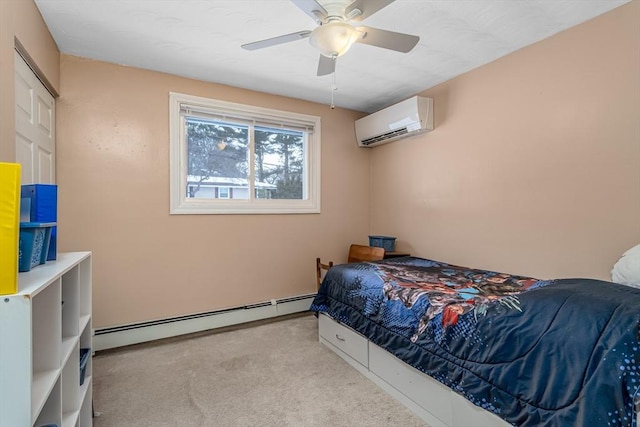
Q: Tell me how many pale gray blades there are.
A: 5